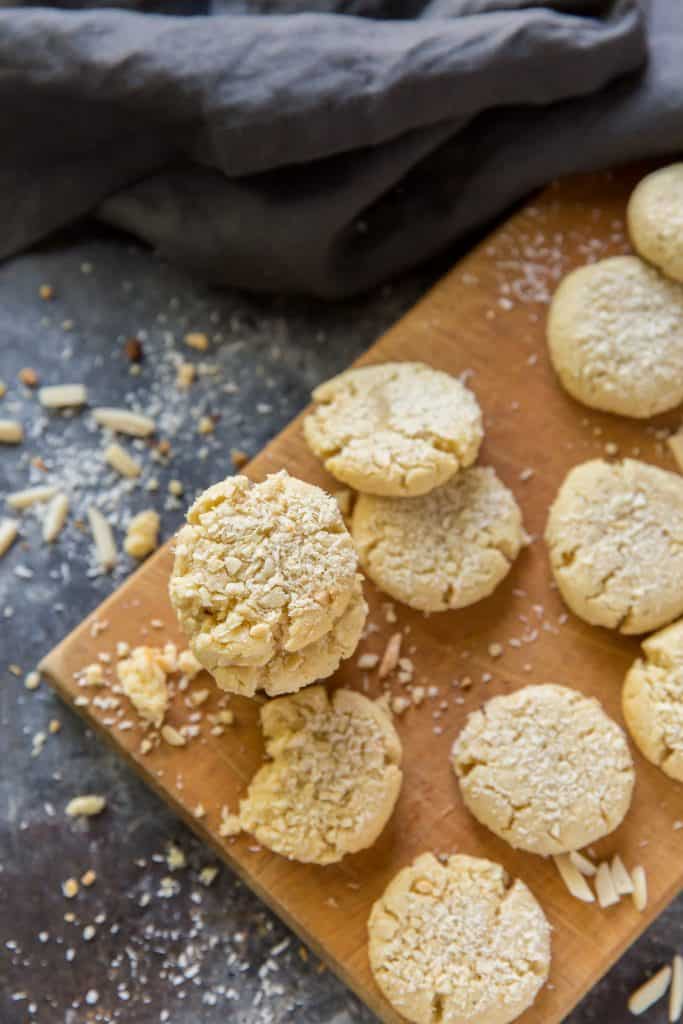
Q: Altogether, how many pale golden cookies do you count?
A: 11